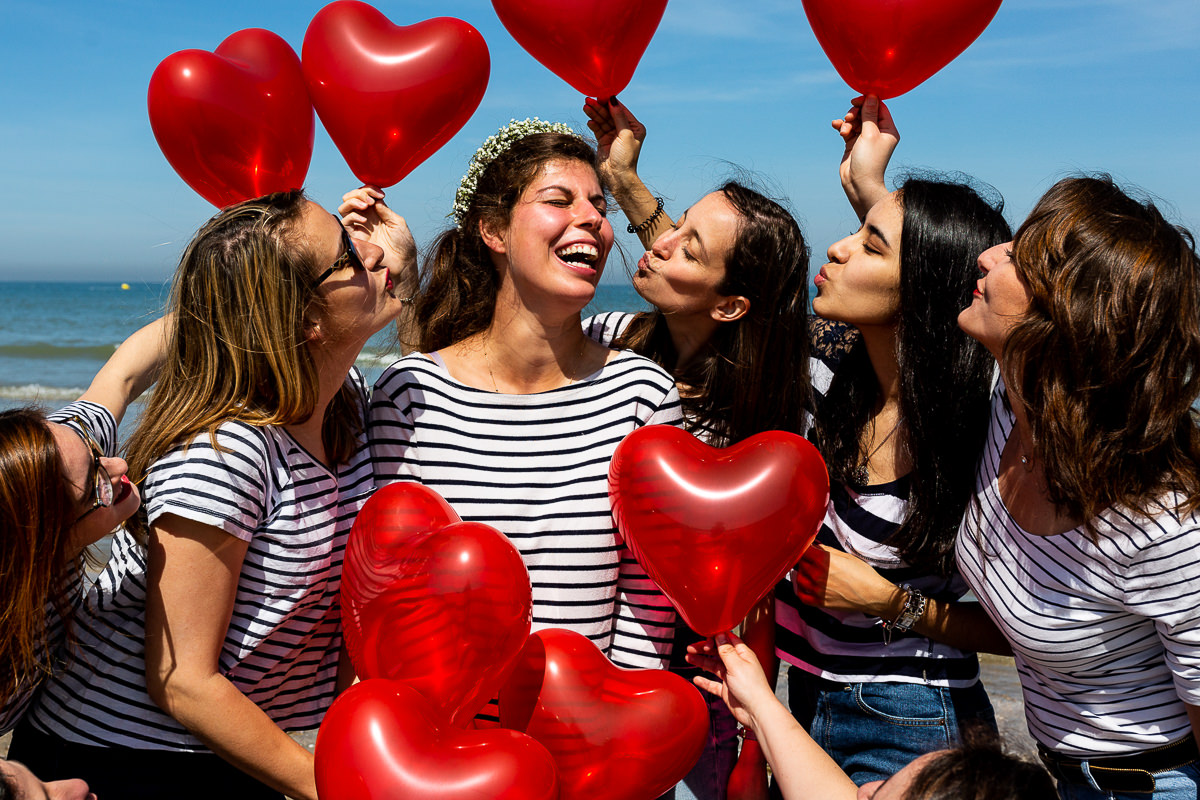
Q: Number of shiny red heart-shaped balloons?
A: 8